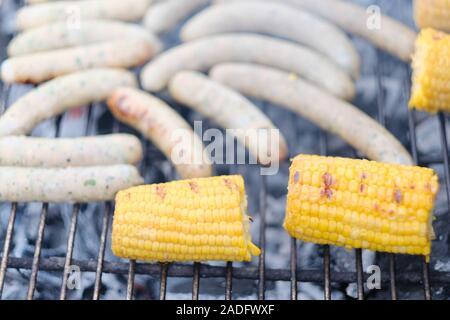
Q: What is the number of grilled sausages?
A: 13